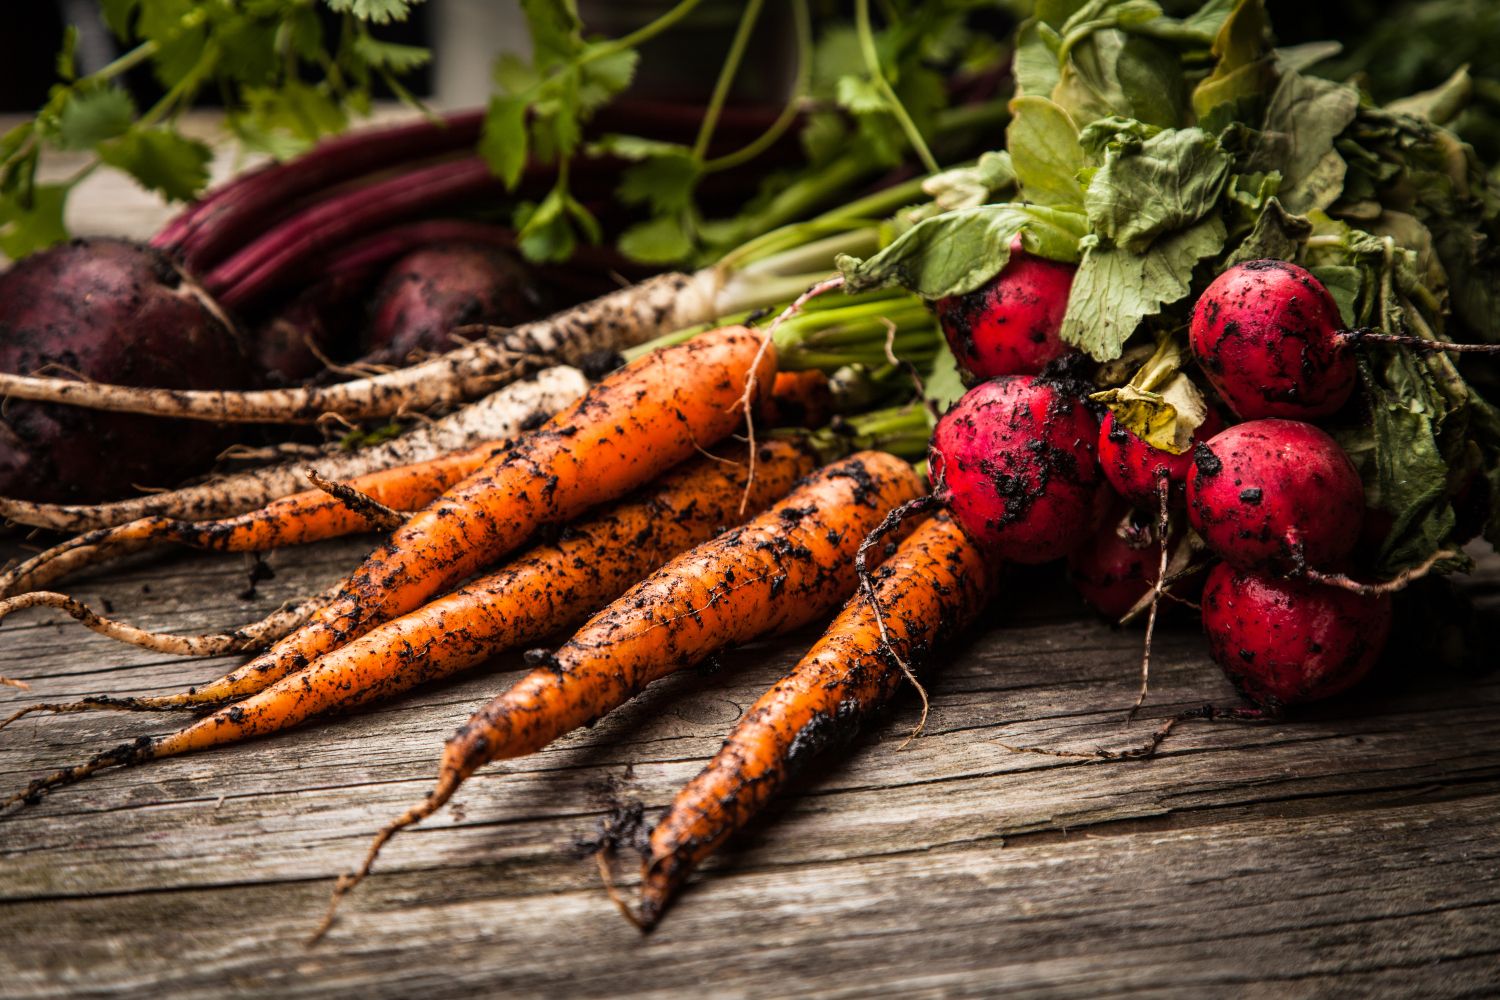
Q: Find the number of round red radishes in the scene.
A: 7